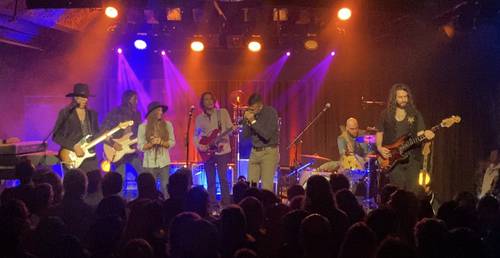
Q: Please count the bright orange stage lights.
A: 4